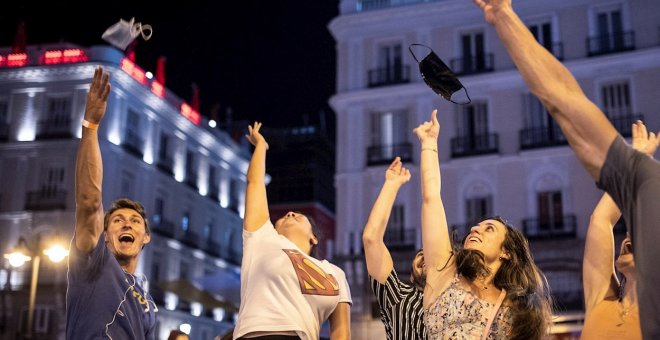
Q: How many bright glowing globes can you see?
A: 2